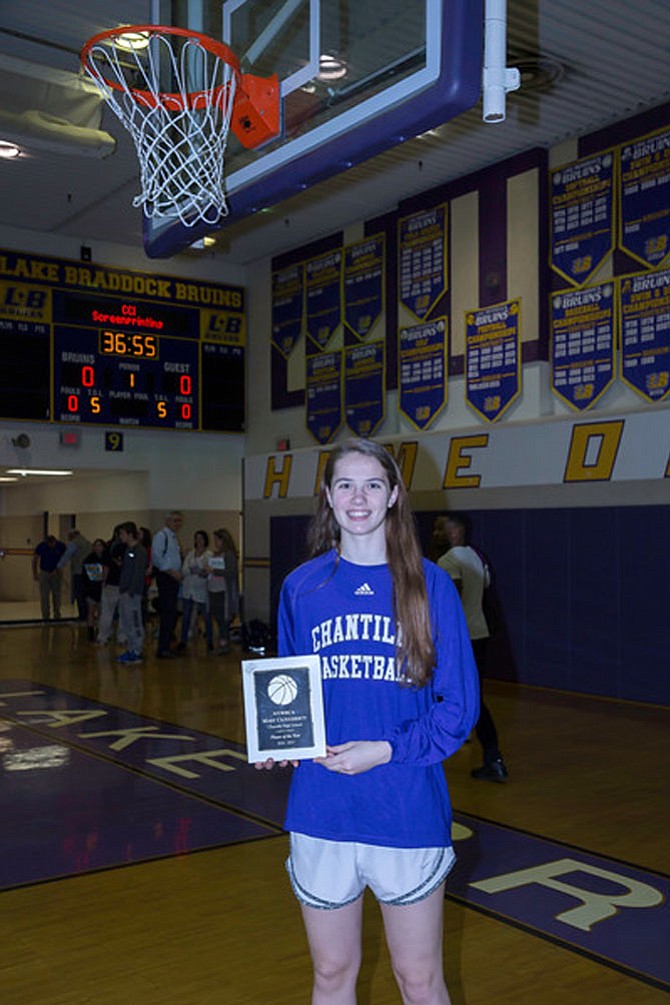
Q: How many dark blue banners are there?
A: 12